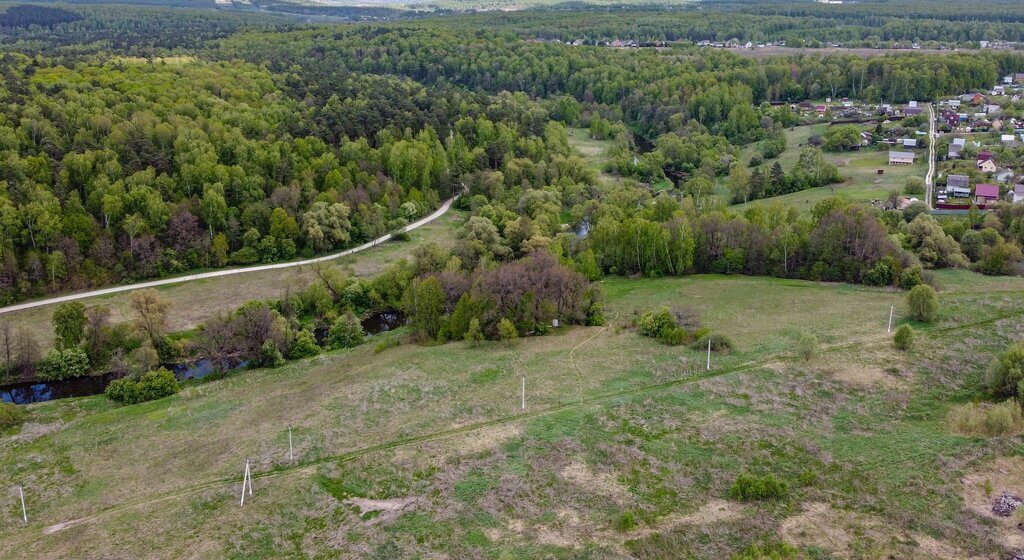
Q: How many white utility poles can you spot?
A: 6